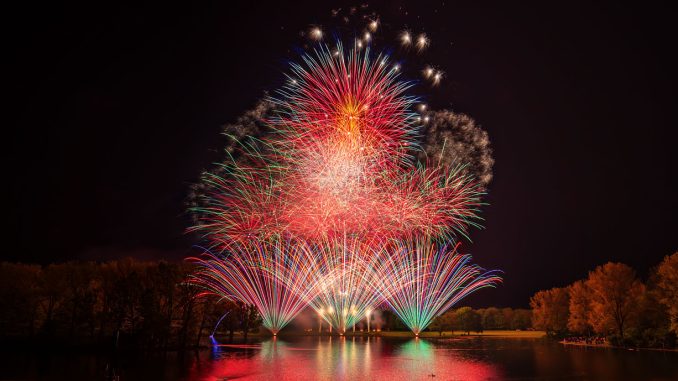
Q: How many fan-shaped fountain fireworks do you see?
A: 3